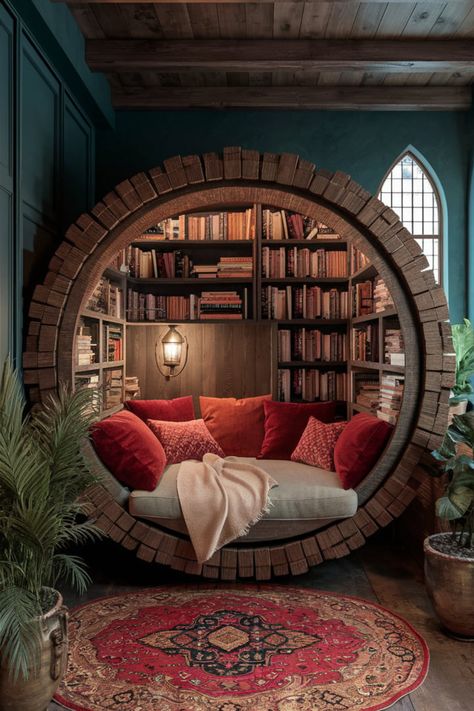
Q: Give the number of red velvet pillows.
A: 4